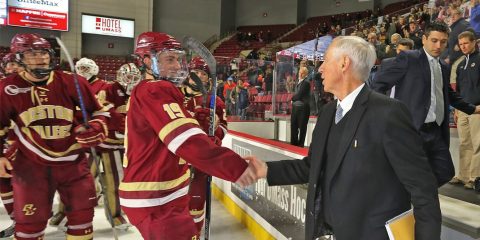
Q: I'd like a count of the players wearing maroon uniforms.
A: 6